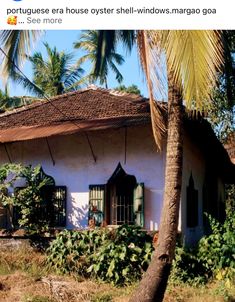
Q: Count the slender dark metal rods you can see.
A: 4